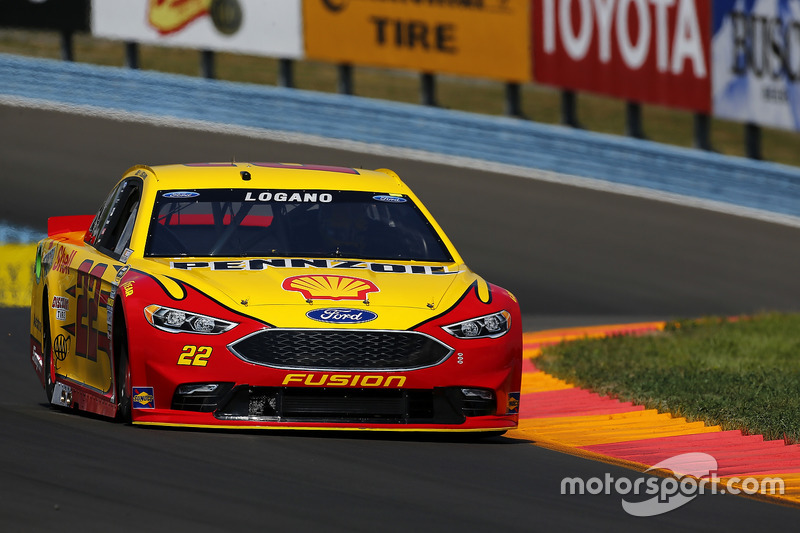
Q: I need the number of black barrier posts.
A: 11